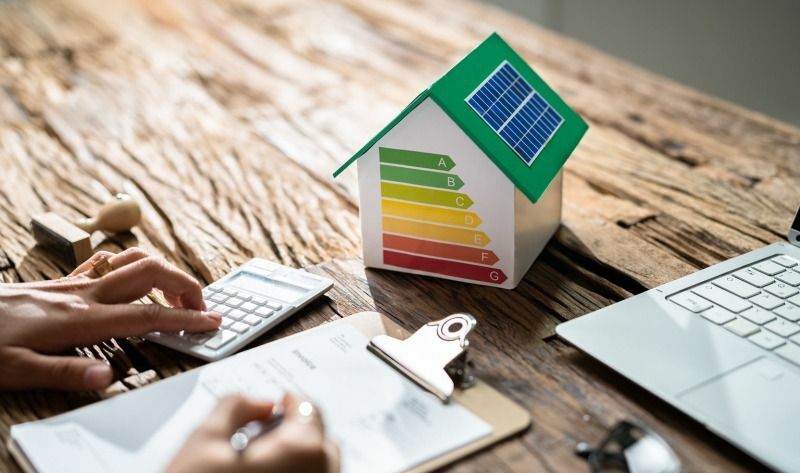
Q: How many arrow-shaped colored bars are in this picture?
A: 7